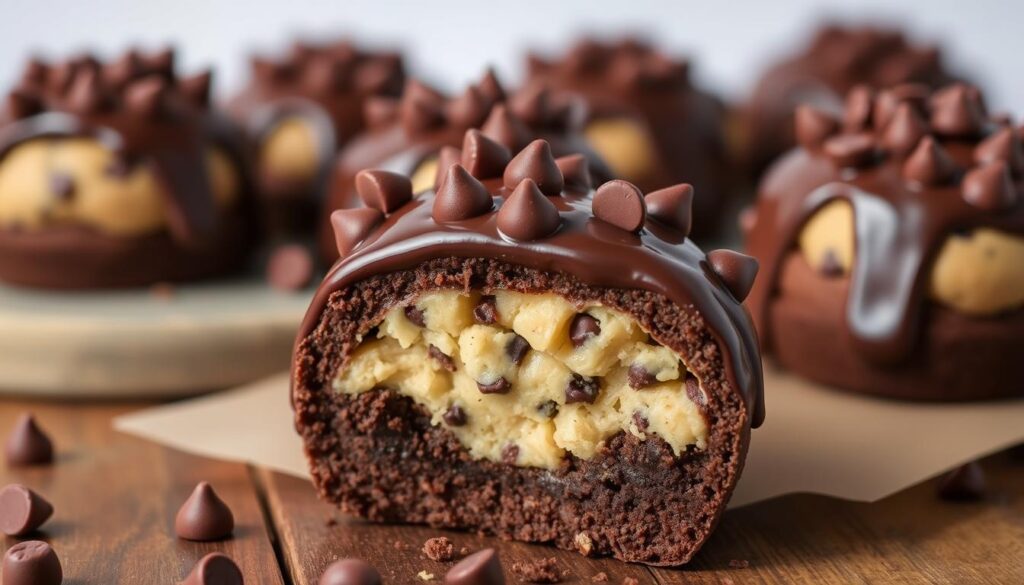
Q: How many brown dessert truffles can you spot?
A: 7